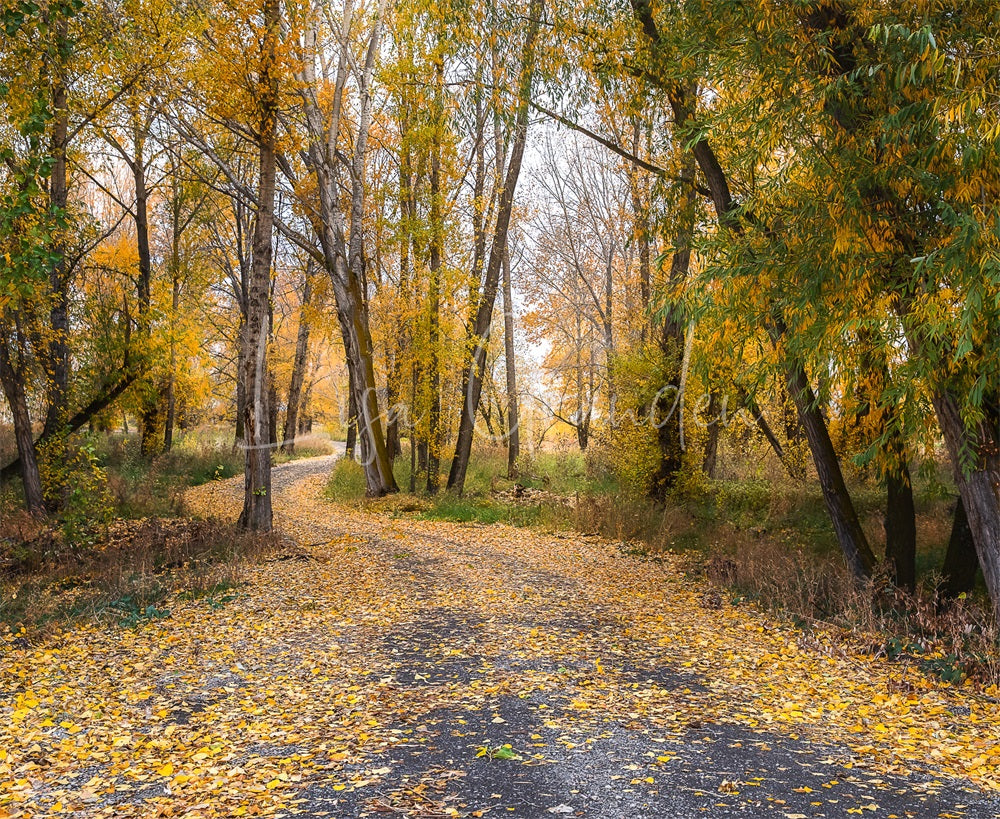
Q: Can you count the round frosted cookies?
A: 0